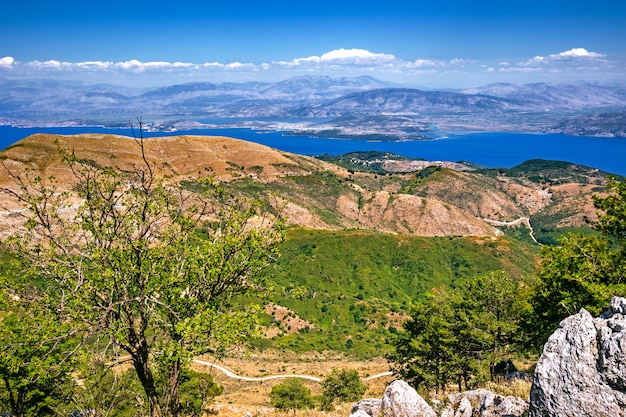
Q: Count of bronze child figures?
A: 0